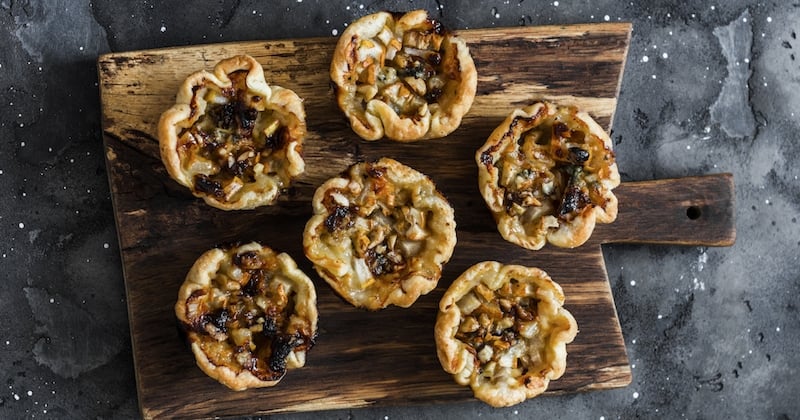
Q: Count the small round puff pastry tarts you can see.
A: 6